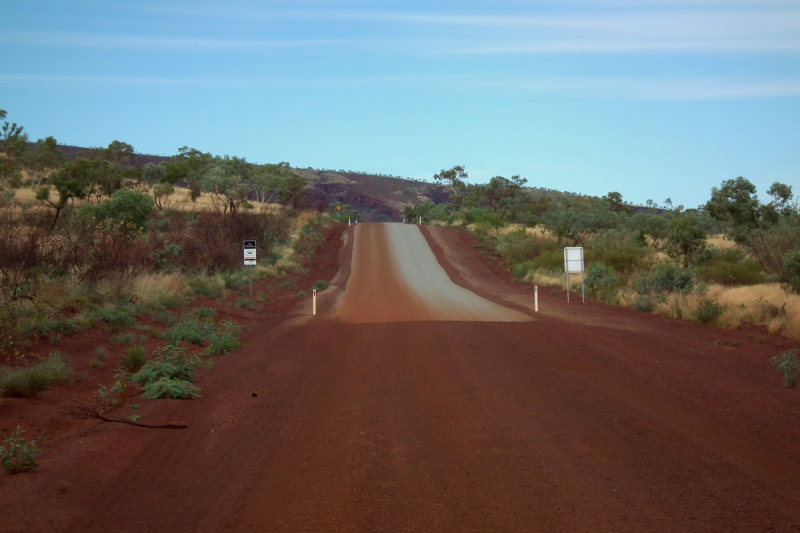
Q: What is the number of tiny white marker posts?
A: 6